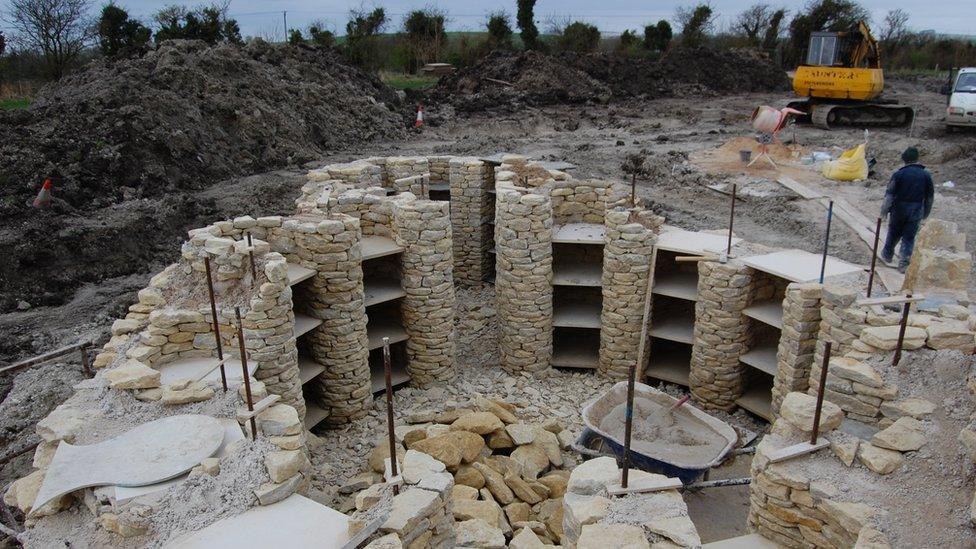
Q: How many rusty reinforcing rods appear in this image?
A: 11